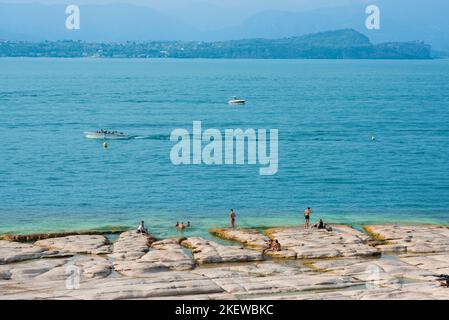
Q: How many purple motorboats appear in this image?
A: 0